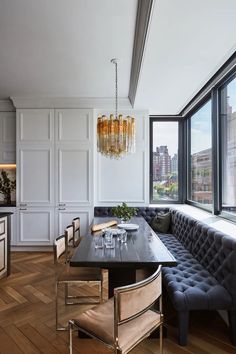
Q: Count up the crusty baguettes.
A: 1